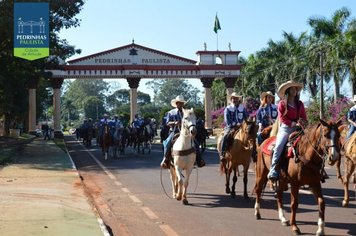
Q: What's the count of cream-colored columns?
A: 5